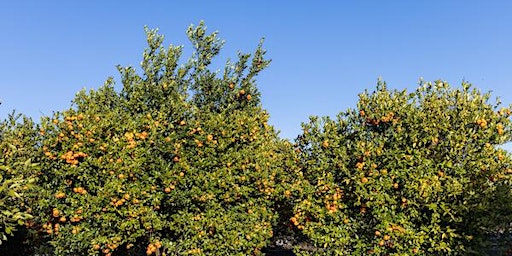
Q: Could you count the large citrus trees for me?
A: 2